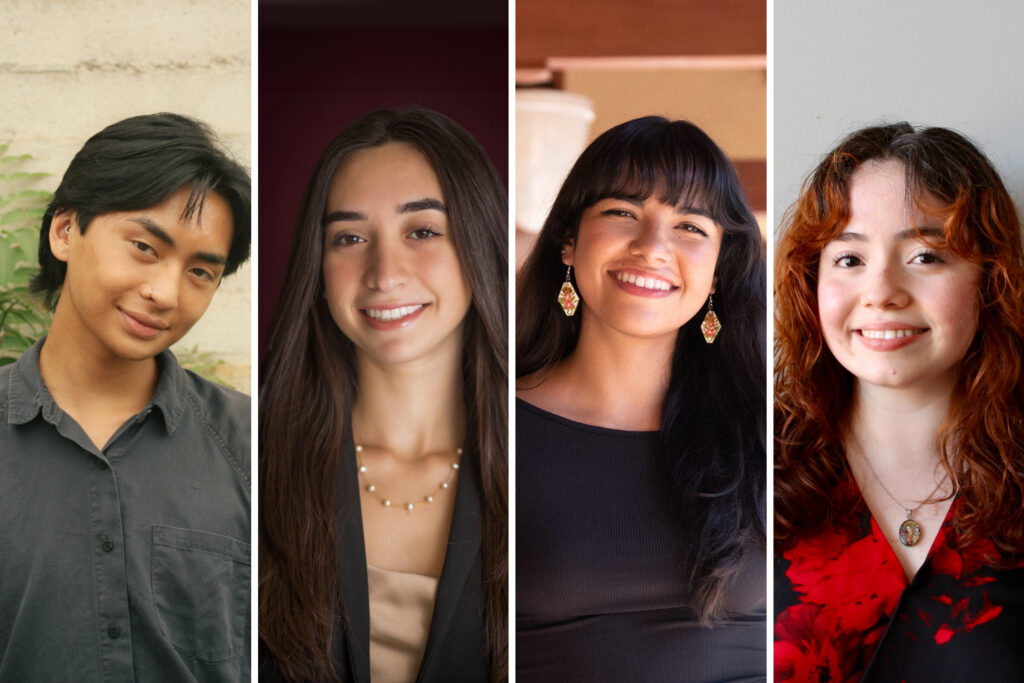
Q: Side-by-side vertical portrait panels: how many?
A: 4